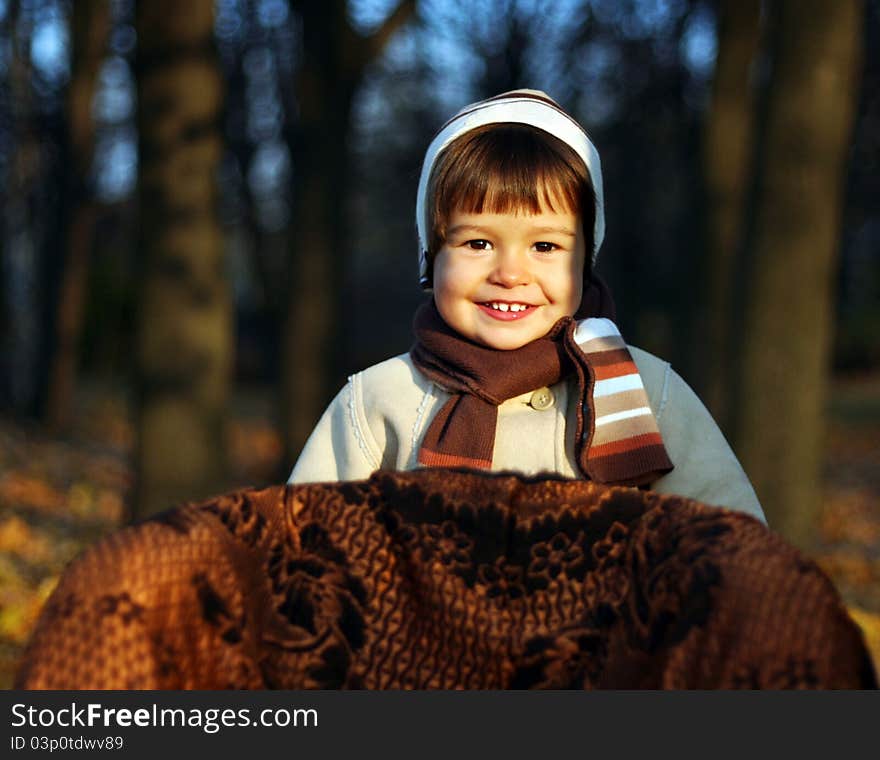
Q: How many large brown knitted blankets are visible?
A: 1